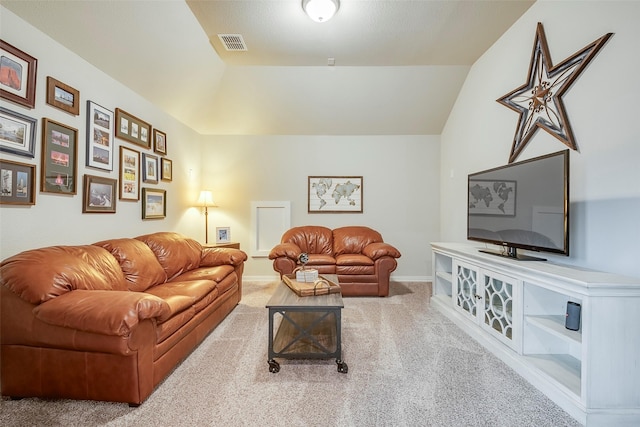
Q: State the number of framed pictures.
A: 15